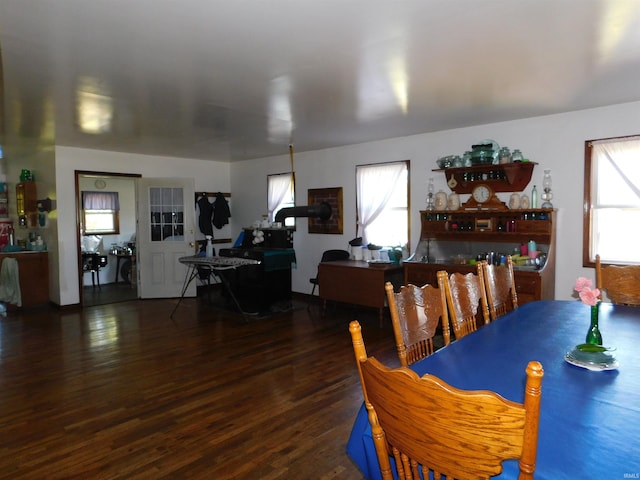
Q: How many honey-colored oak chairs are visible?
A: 5